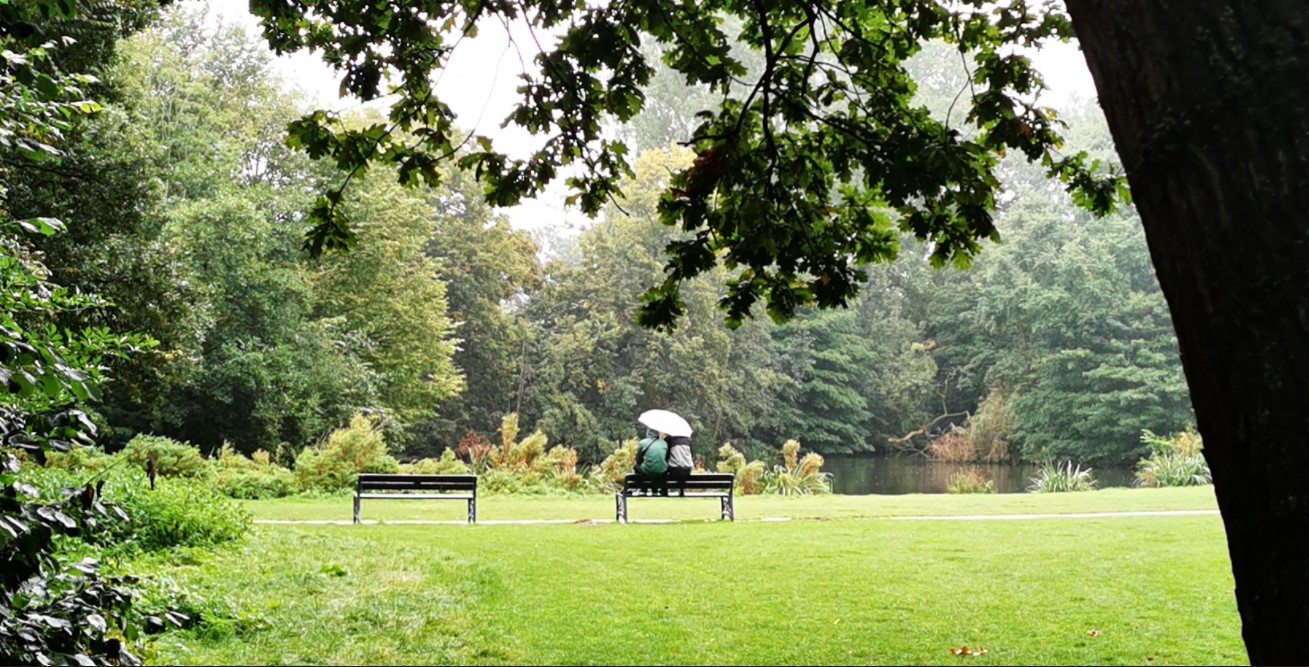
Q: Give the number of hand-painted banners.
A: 0